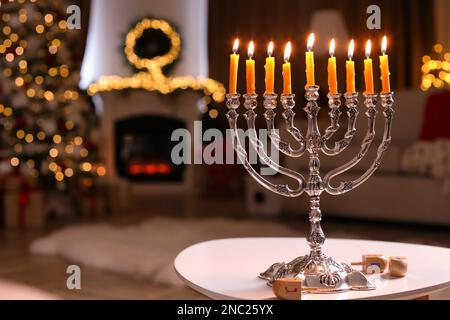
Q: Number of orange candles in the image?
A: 9